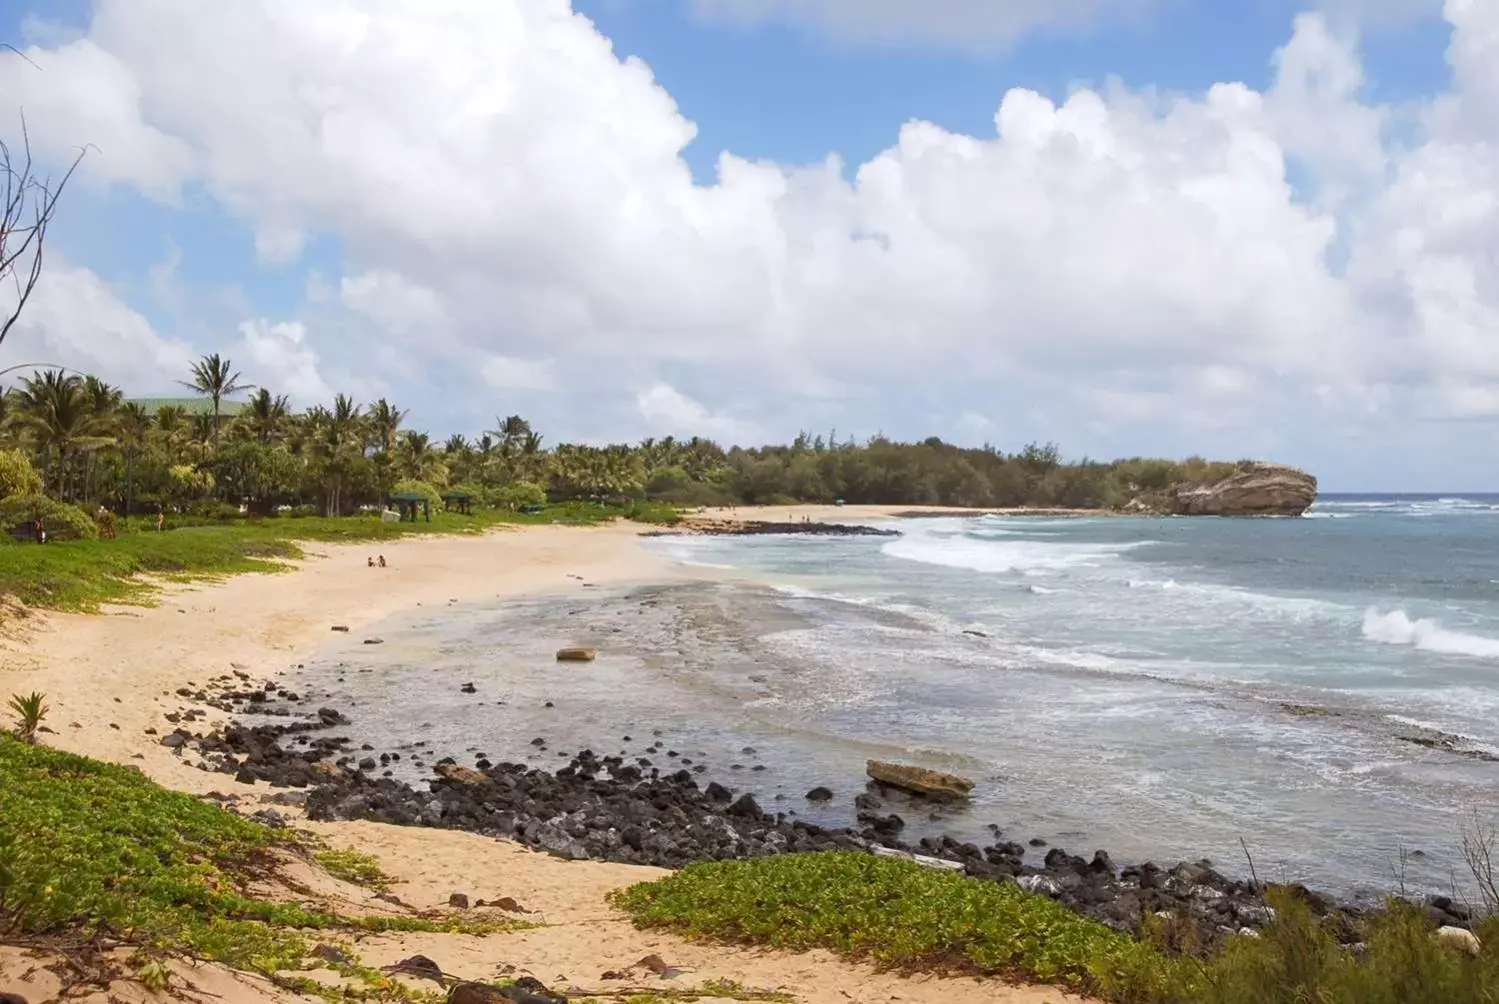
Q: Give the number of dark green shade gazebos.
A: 2